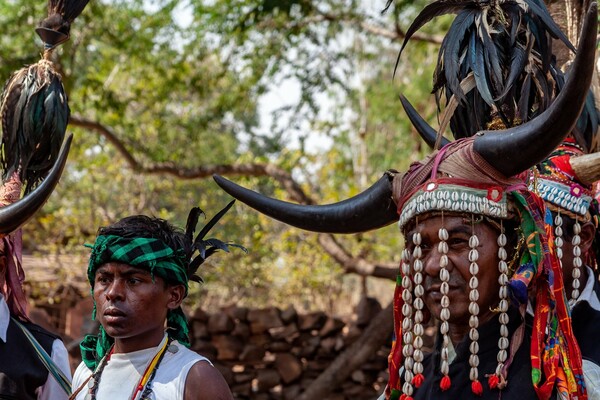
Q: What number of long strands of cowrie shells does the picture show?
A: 7